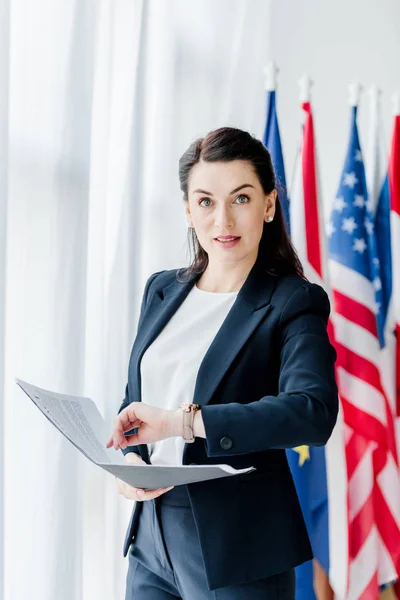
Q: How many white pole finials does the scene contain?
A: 5